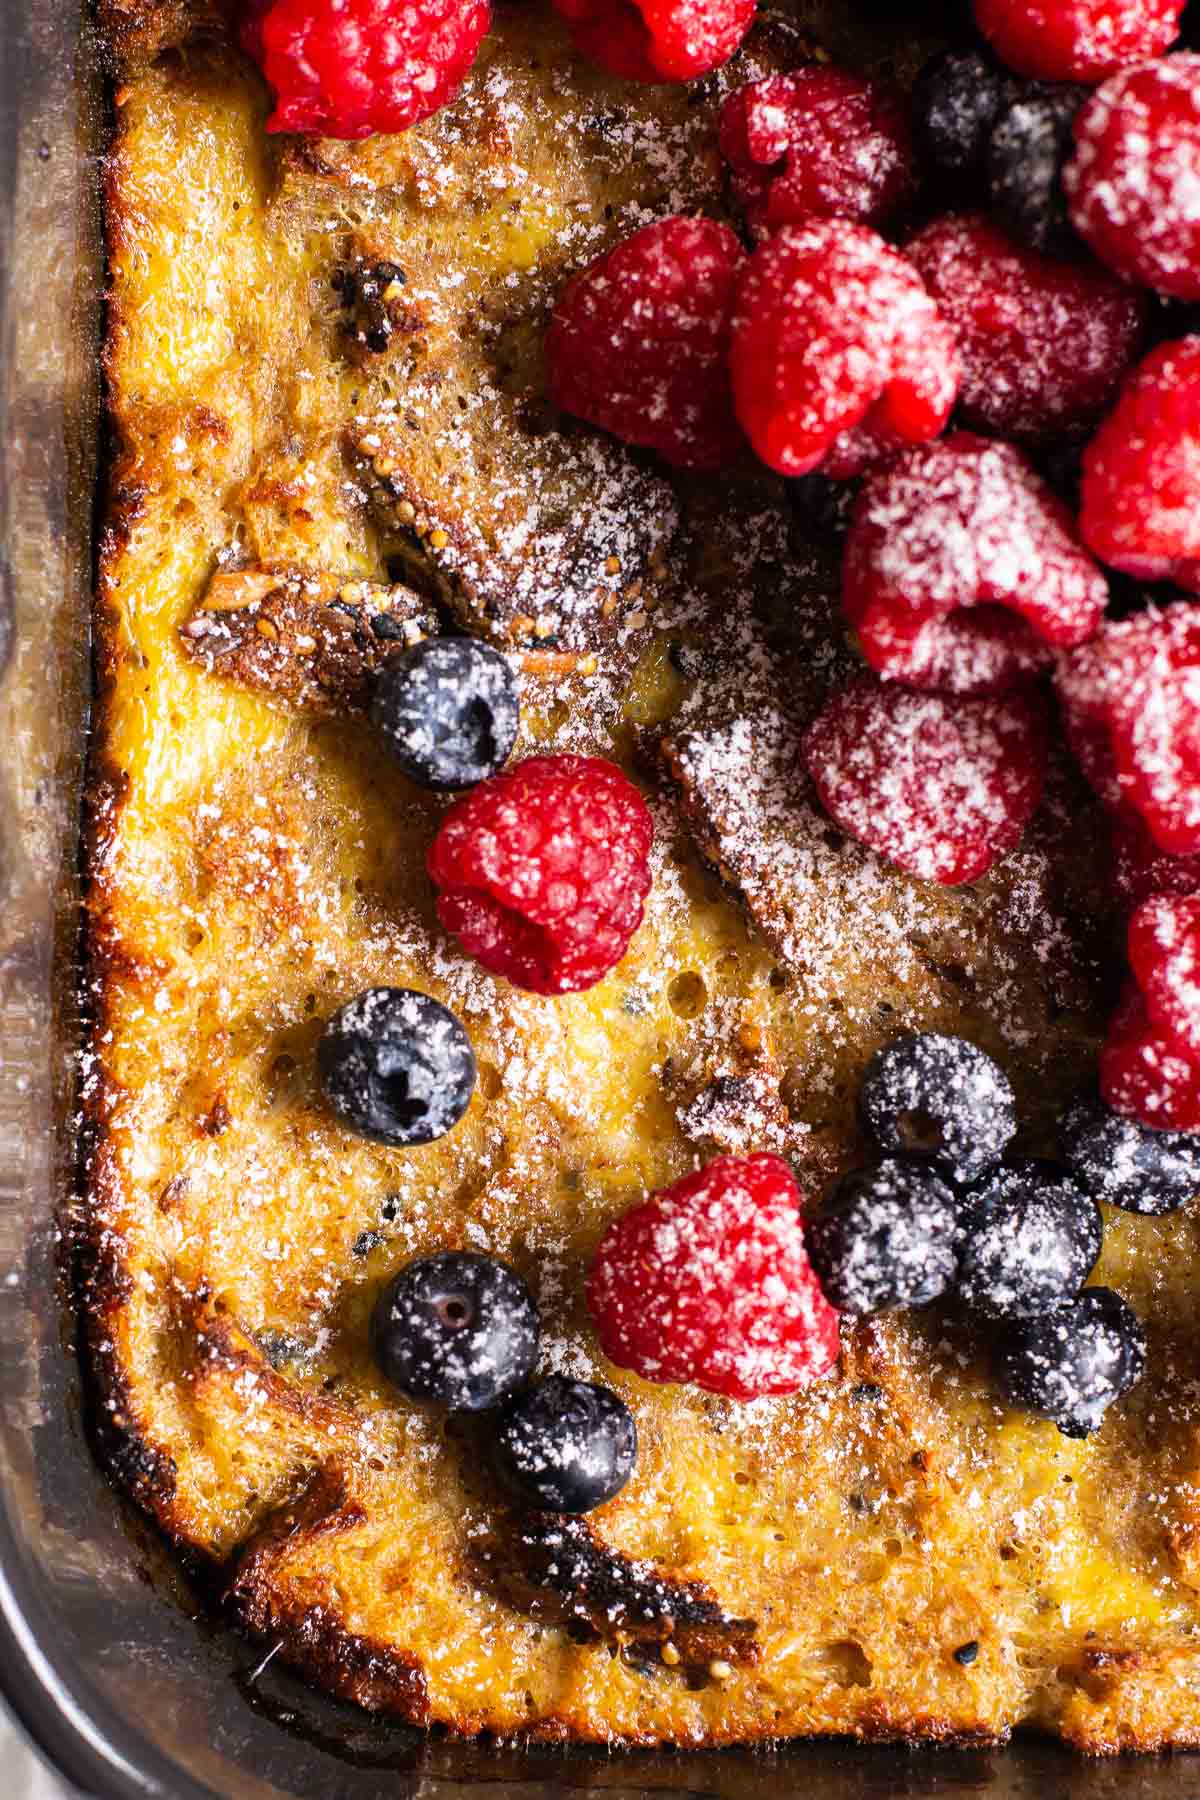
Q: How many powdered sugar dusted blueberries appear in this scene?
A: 11